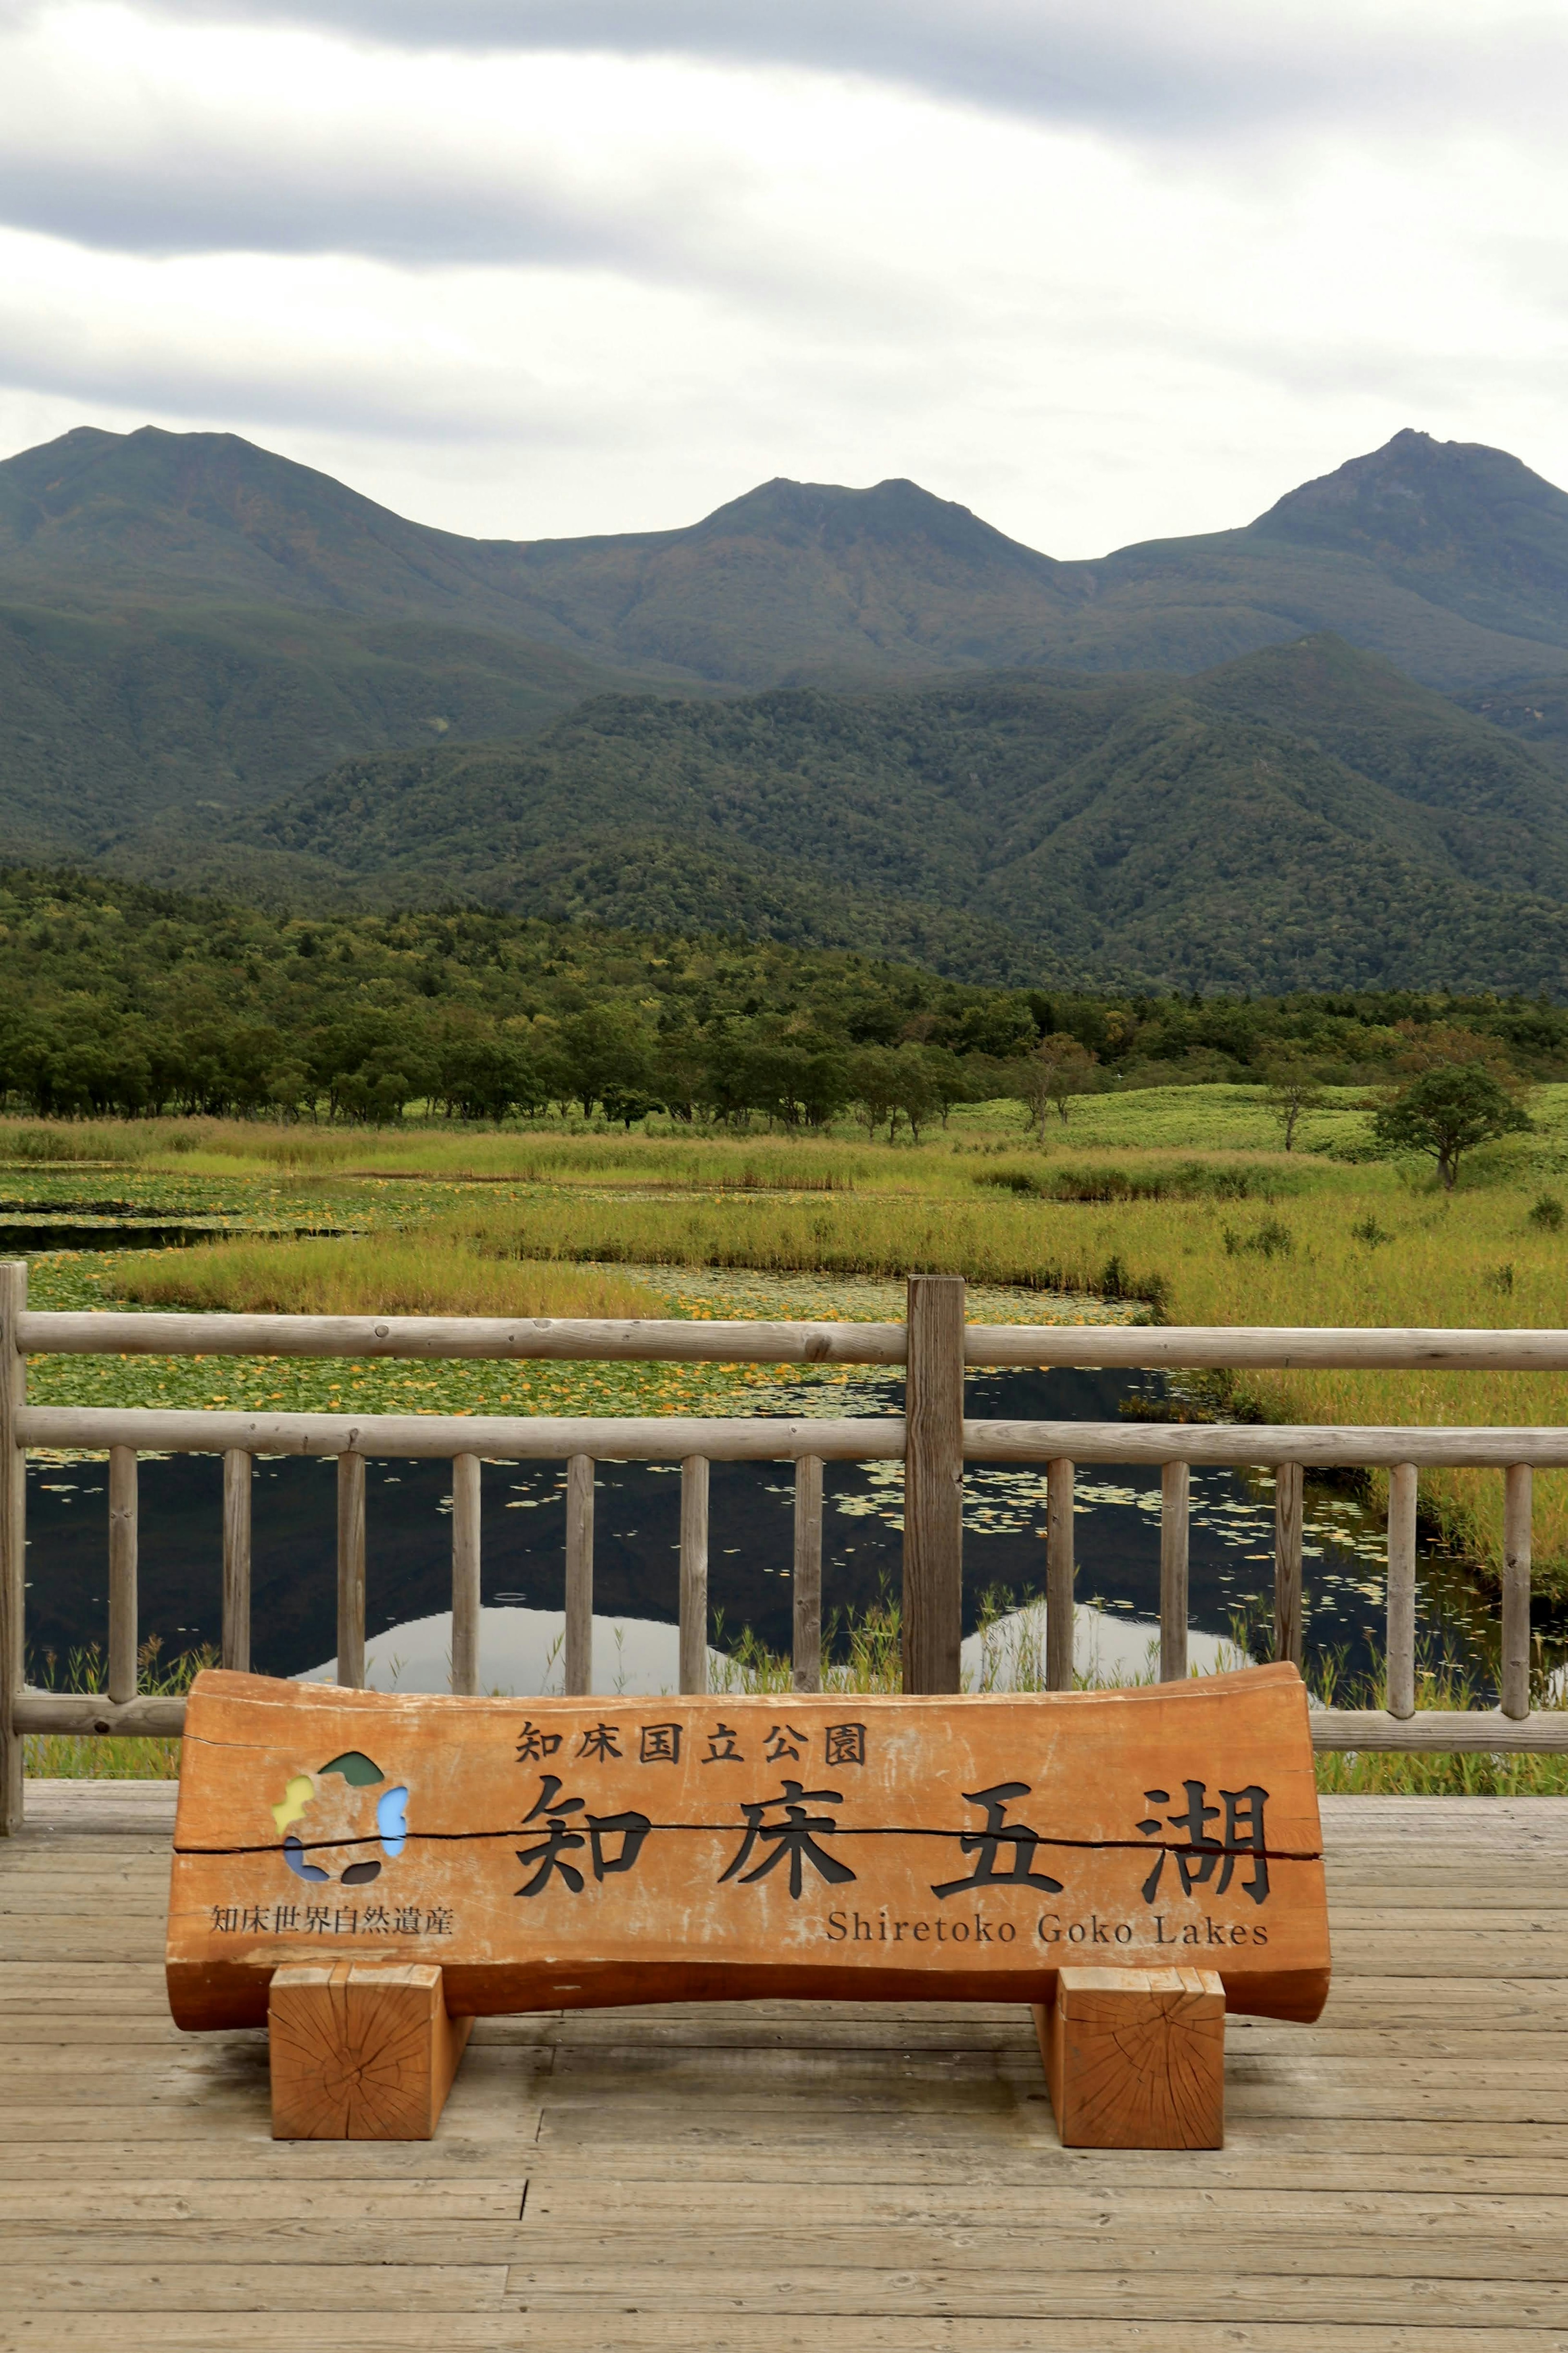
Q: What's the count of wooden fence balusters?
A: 12